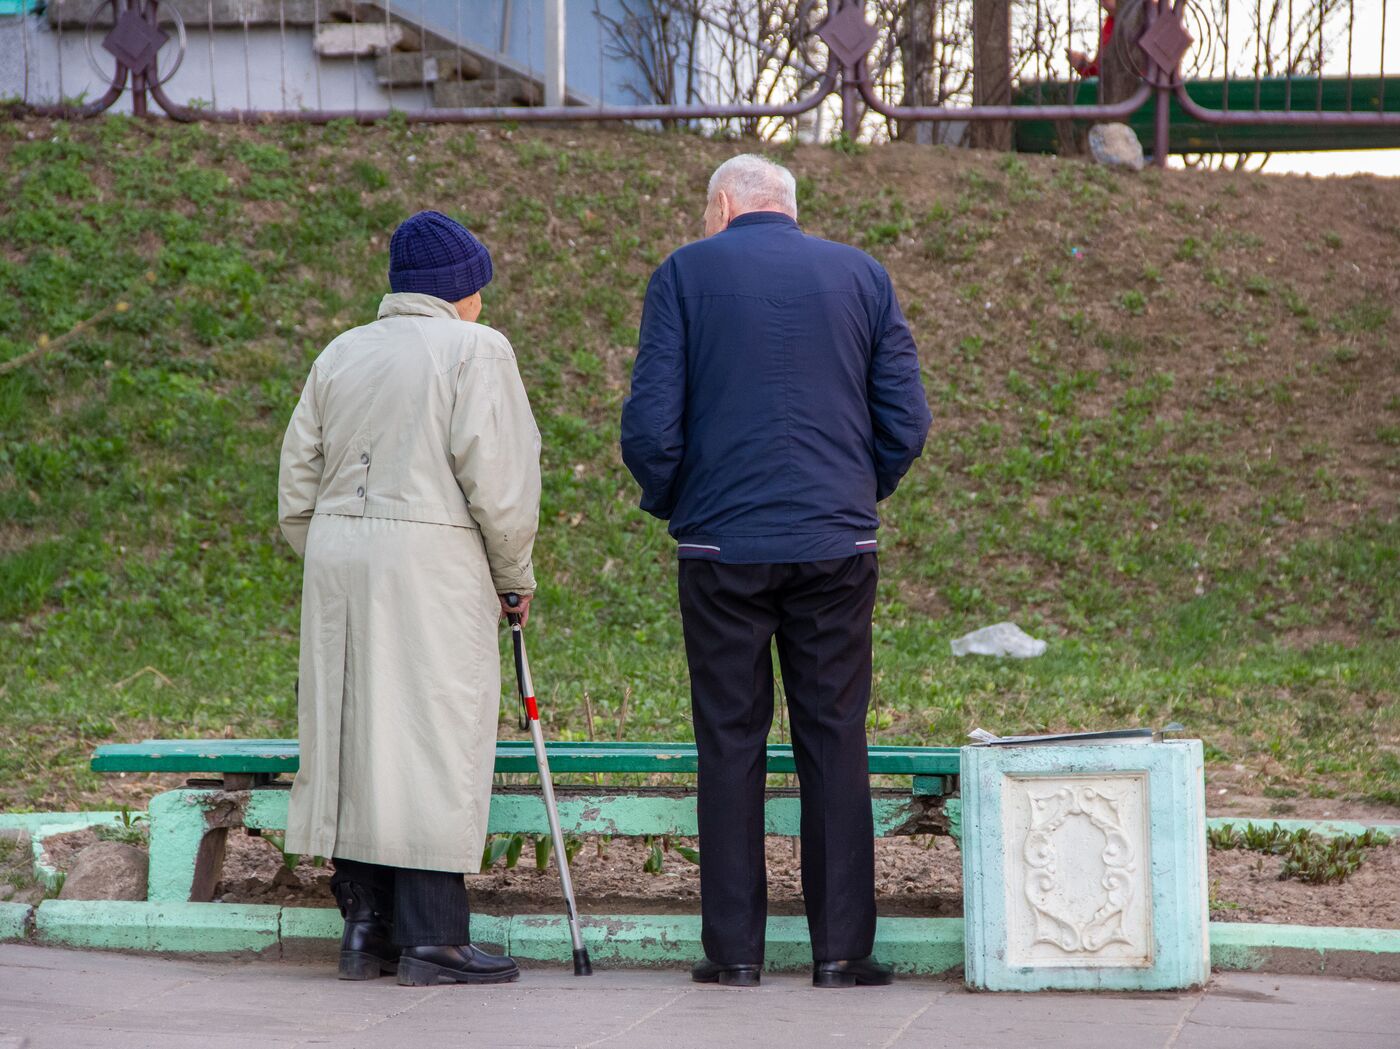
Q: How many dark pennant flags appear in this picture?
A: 0